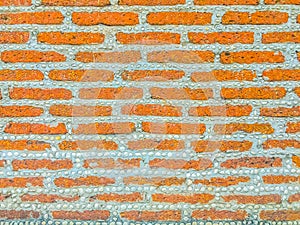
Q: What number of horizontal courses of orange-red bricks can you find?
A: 13